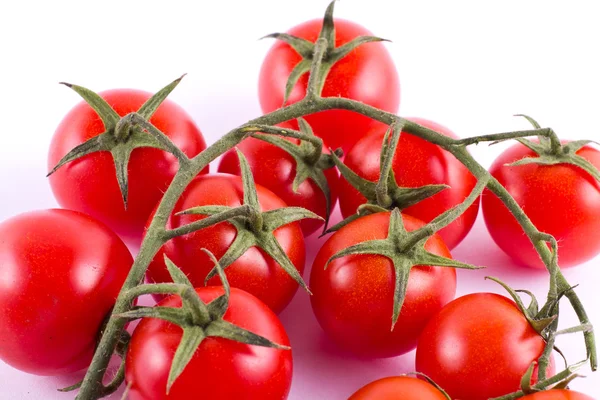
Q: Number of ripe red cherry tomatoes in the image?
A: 12